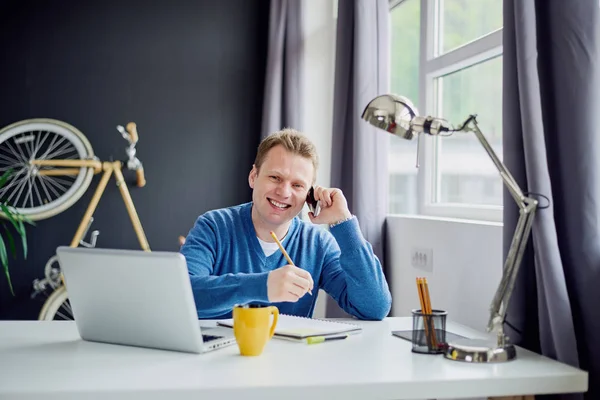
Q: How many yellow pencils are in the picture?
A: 4